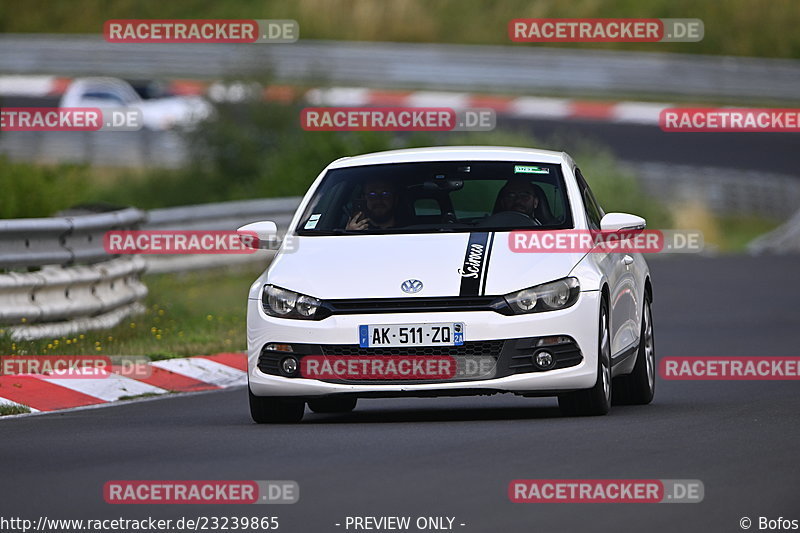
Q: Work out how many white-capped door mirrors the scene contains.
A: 2